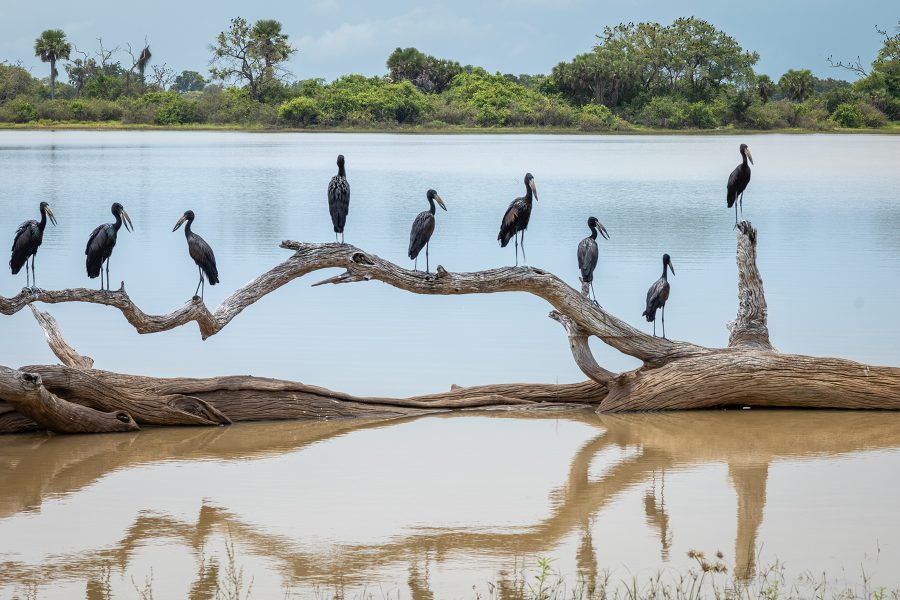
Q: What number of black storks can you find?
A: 9